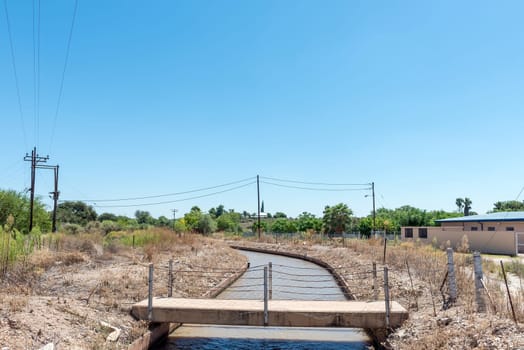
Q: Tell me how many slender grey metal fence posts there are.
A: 6